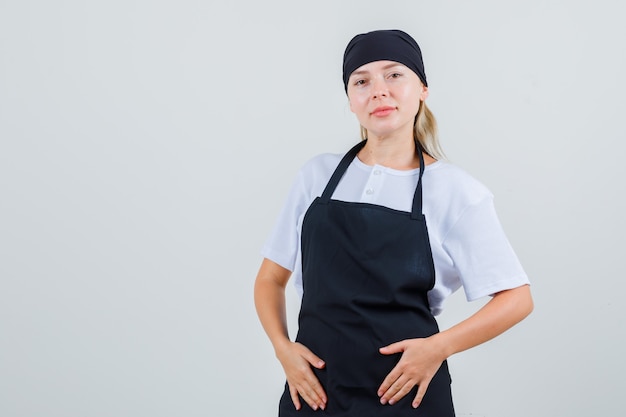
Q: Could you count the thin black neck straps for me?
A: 2